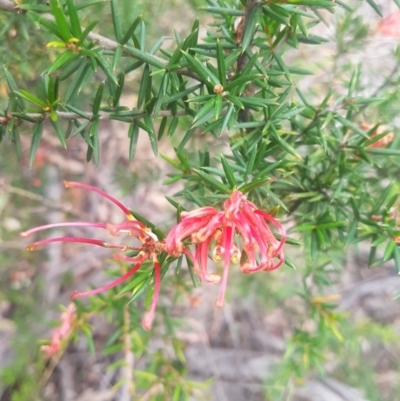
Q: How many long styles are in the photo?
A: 6